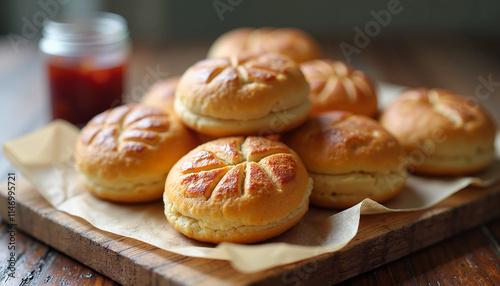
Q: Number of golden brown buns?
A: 8